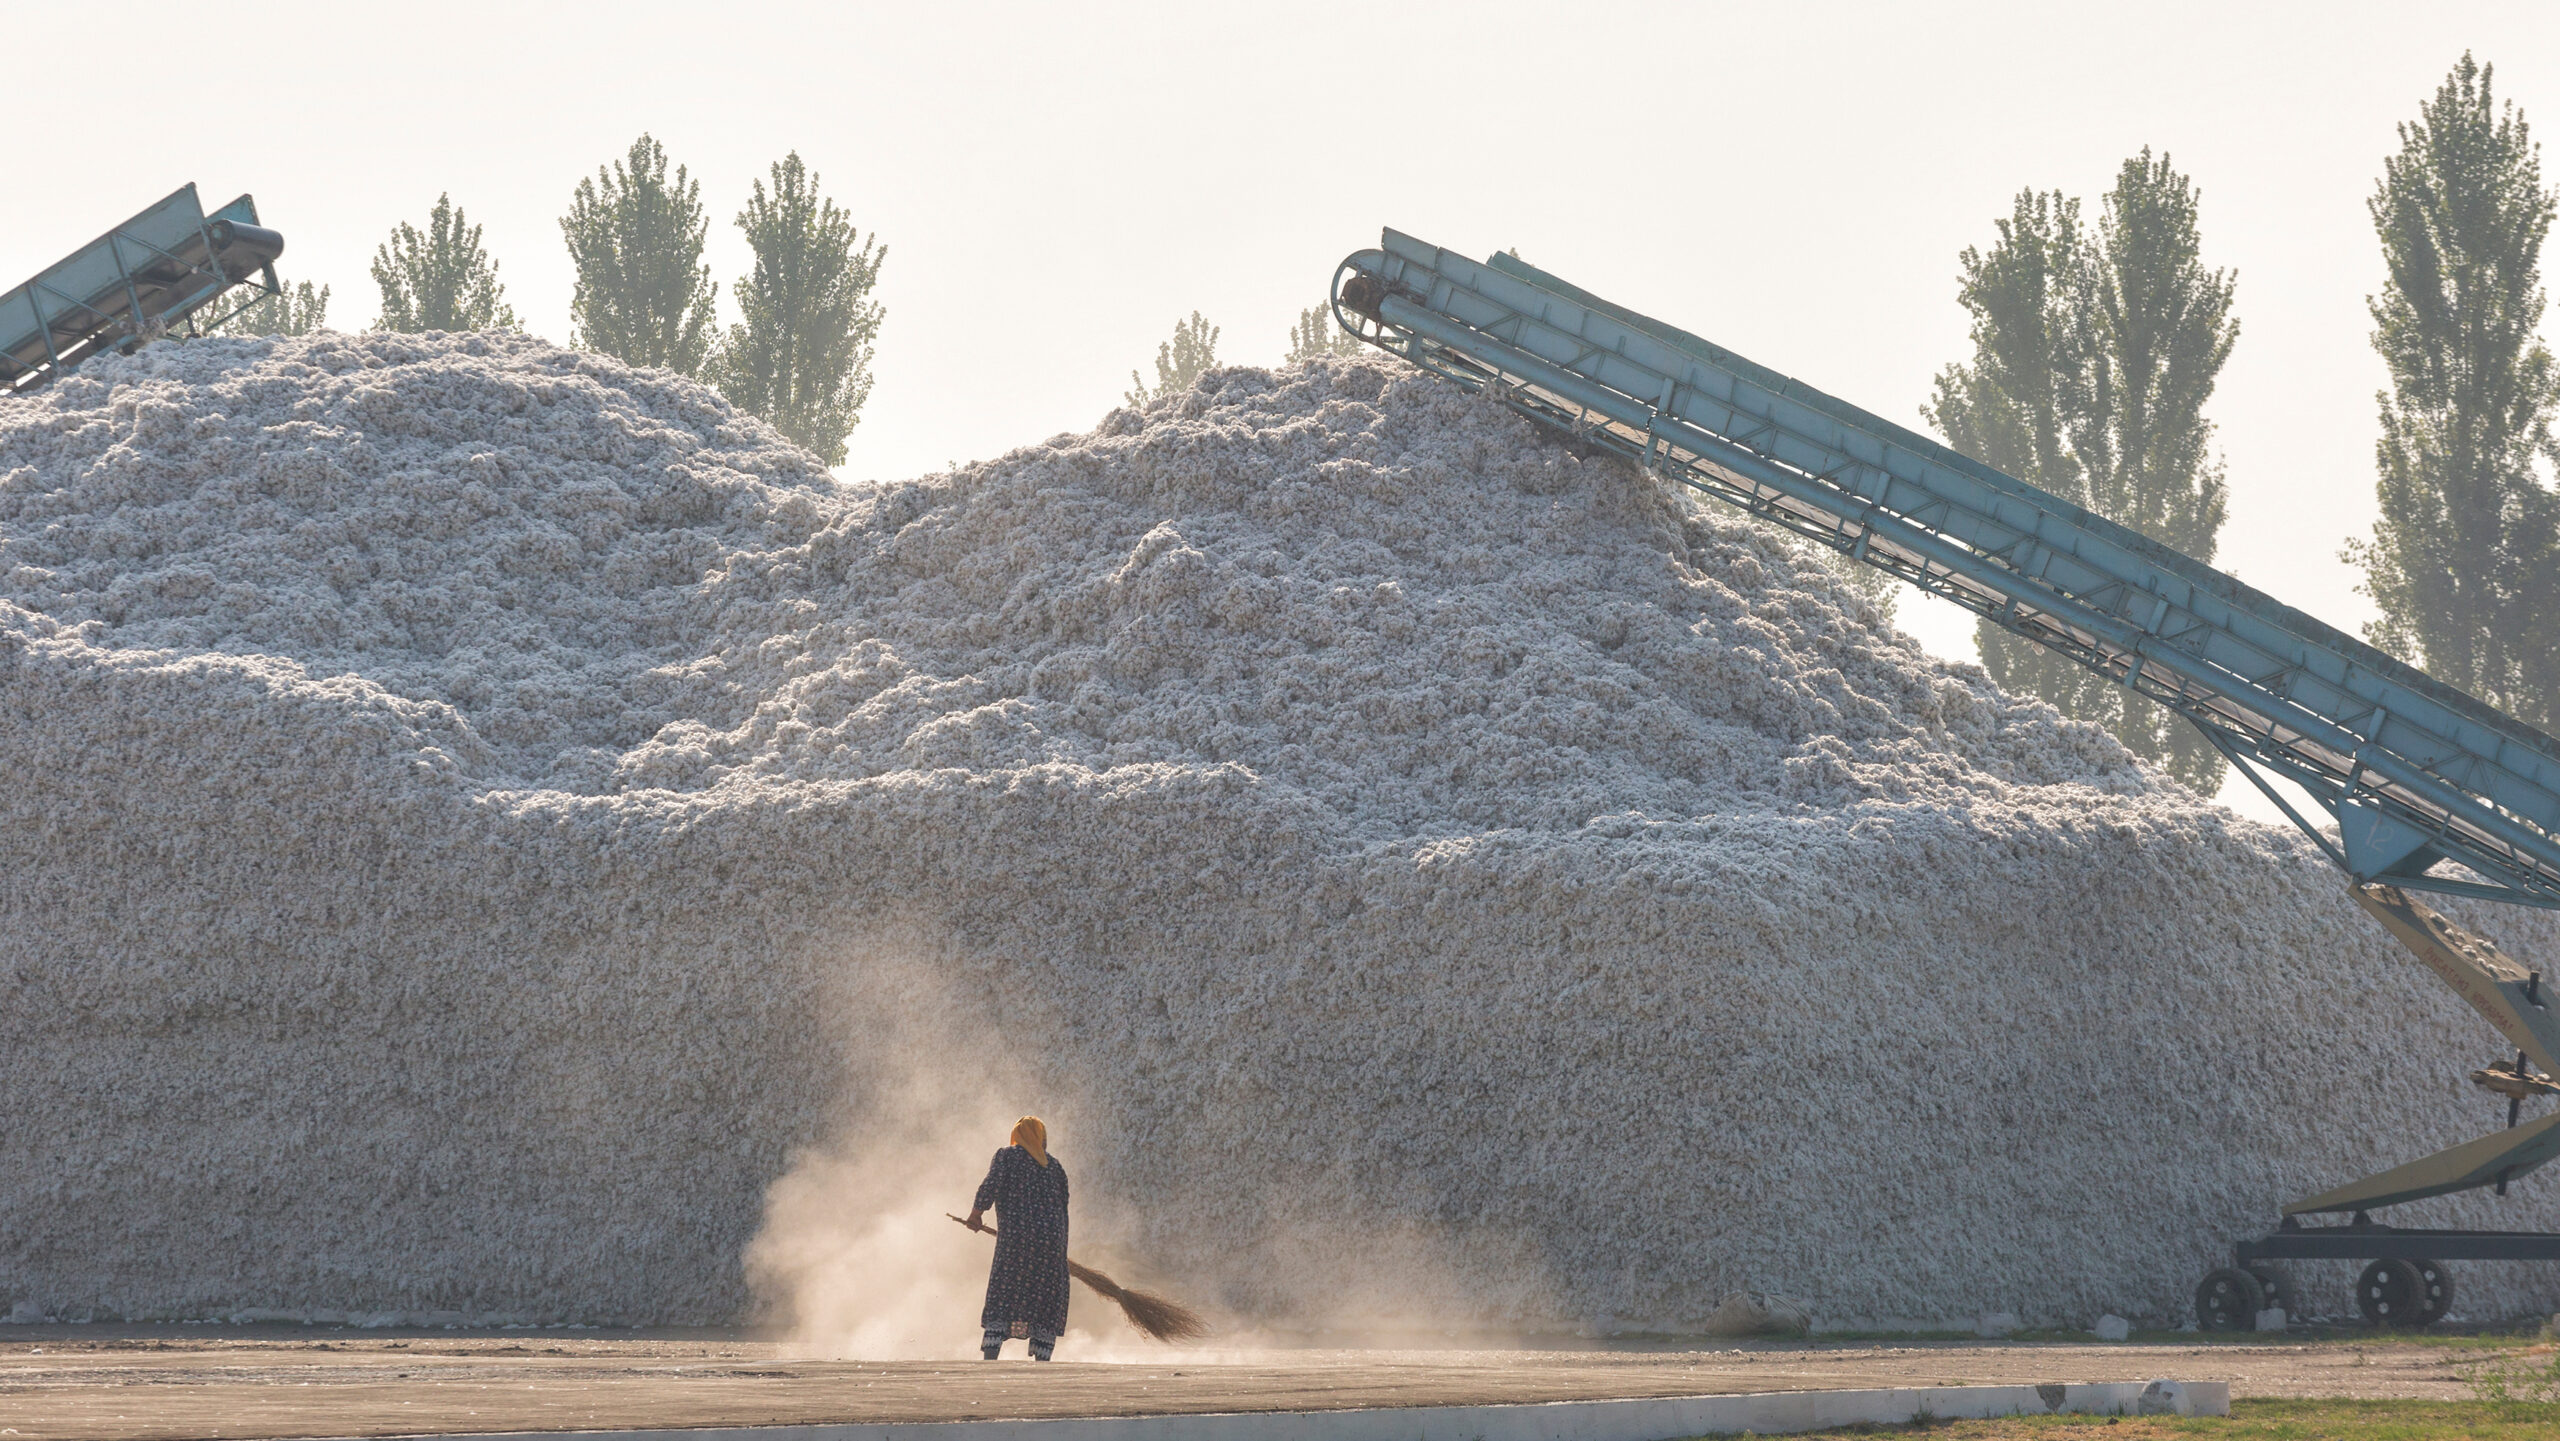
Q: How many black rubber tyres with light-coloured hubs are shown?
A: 4